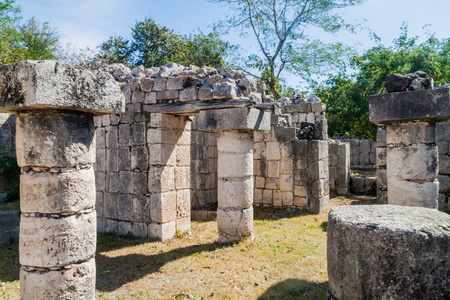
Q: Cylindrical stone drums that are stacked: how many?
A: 11